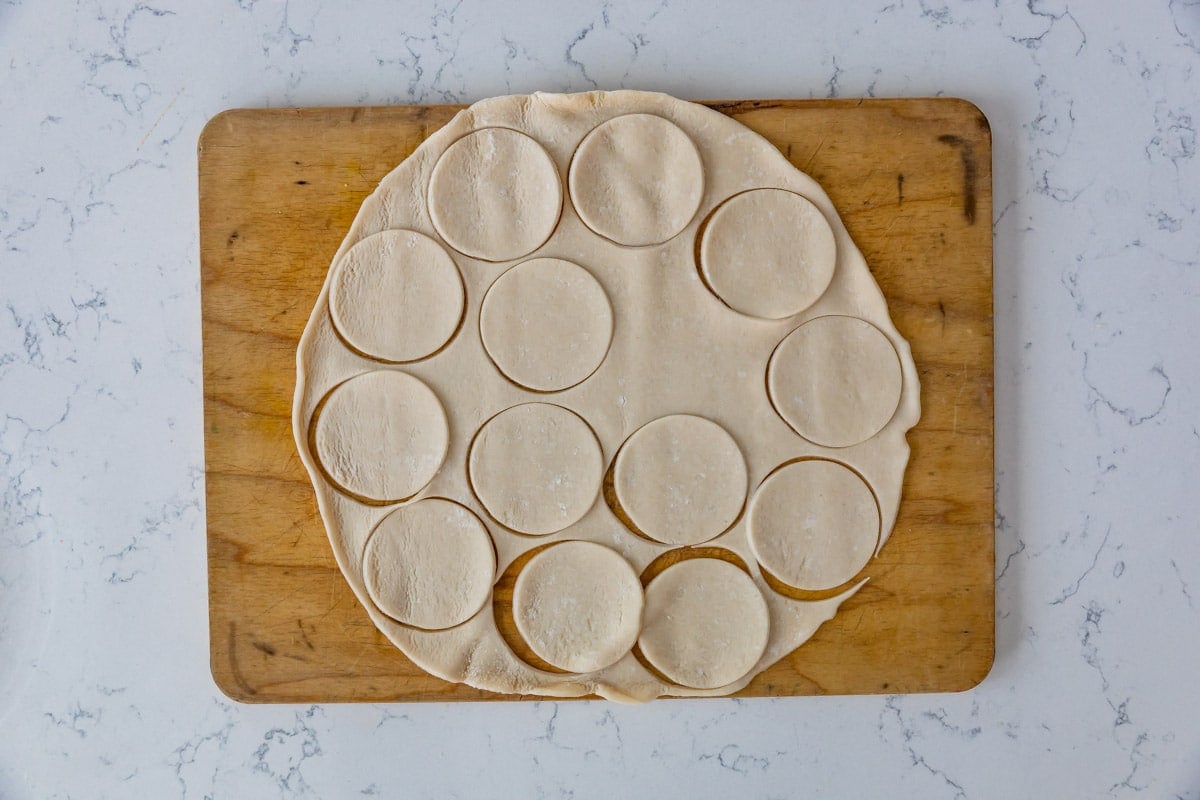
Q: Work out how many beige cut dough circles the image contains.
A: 13